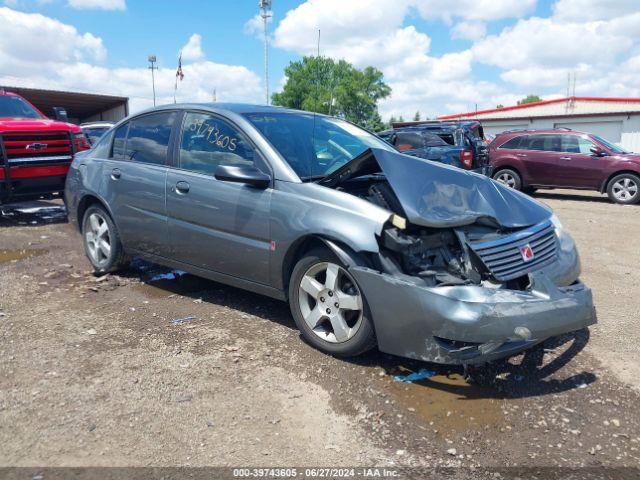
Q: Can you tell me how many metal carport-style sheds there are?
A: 1